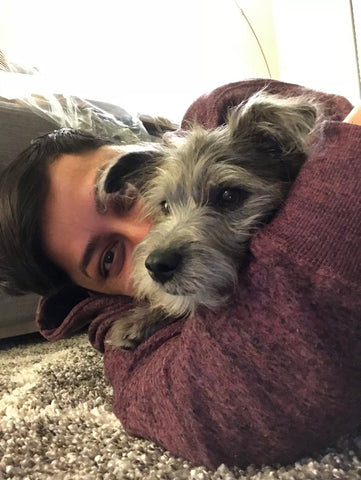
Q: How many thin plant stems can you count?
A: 1